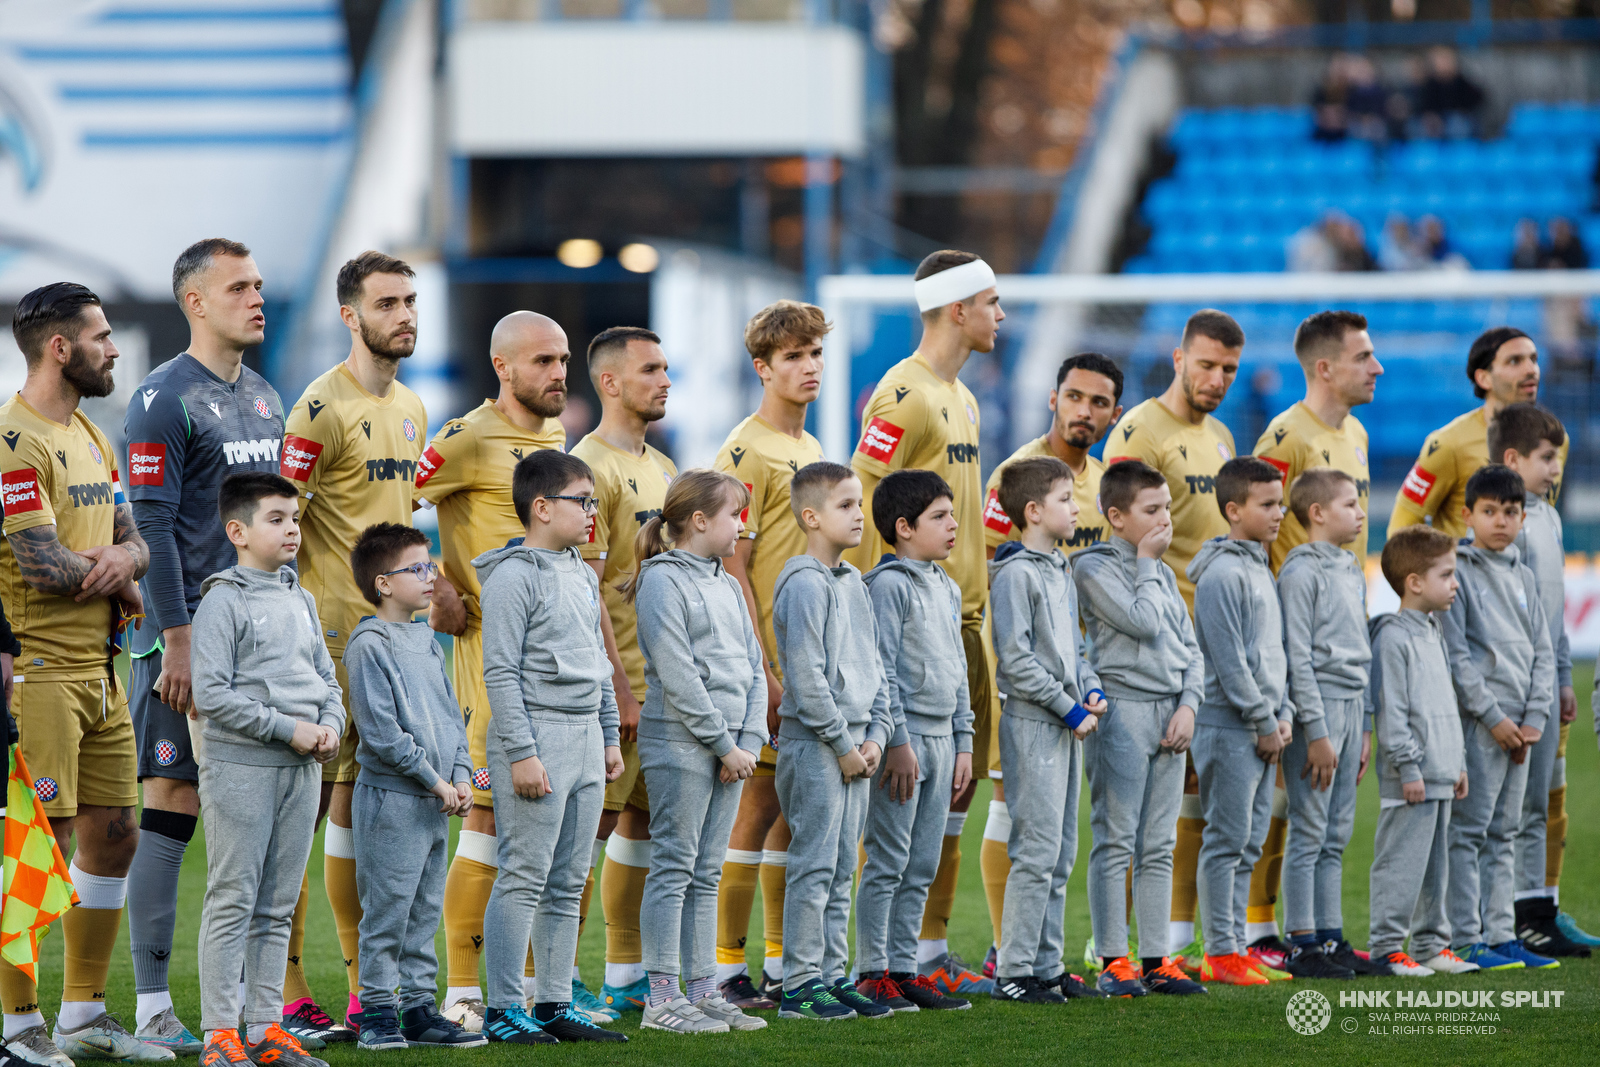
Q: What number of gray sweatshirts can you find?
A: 13